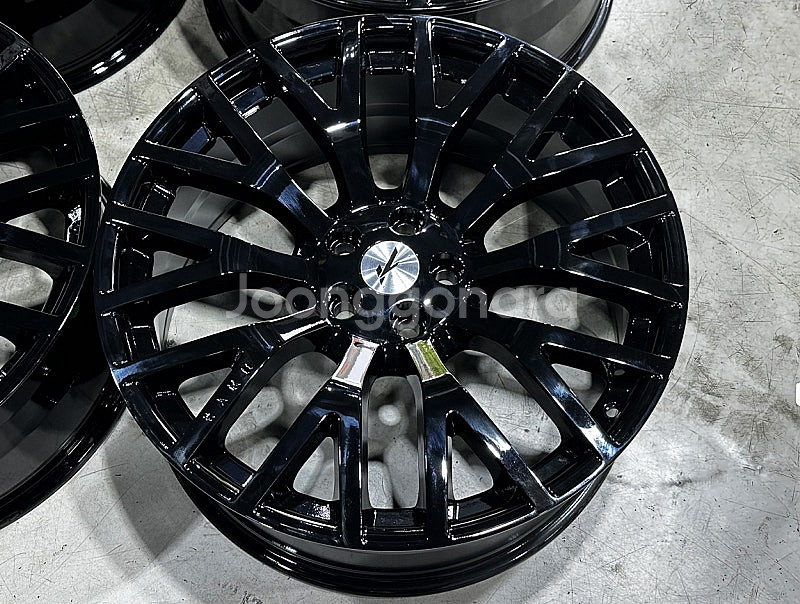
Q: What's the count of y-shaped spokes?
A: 10